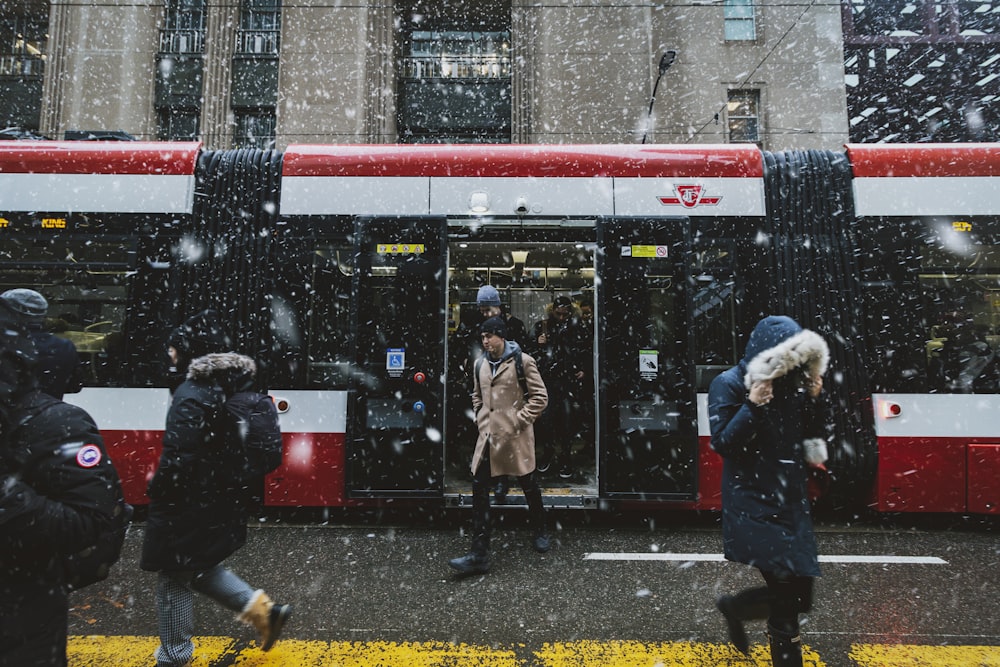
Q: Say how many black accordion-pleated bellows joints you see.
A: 2